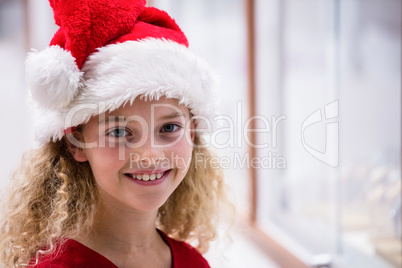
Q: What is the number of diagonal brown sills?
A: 1